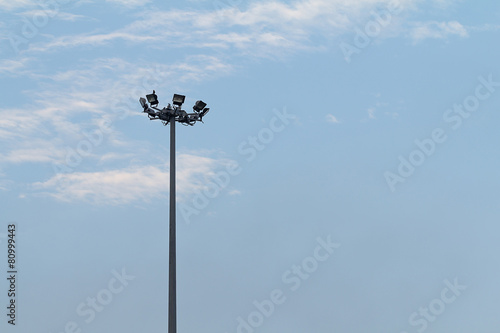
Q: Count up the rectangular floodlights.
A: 5